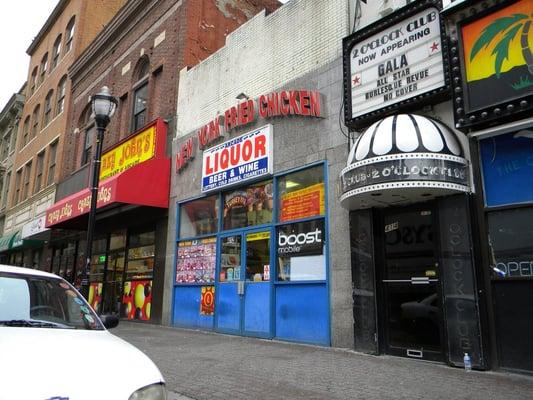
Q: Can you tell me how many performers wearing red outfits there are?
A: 0